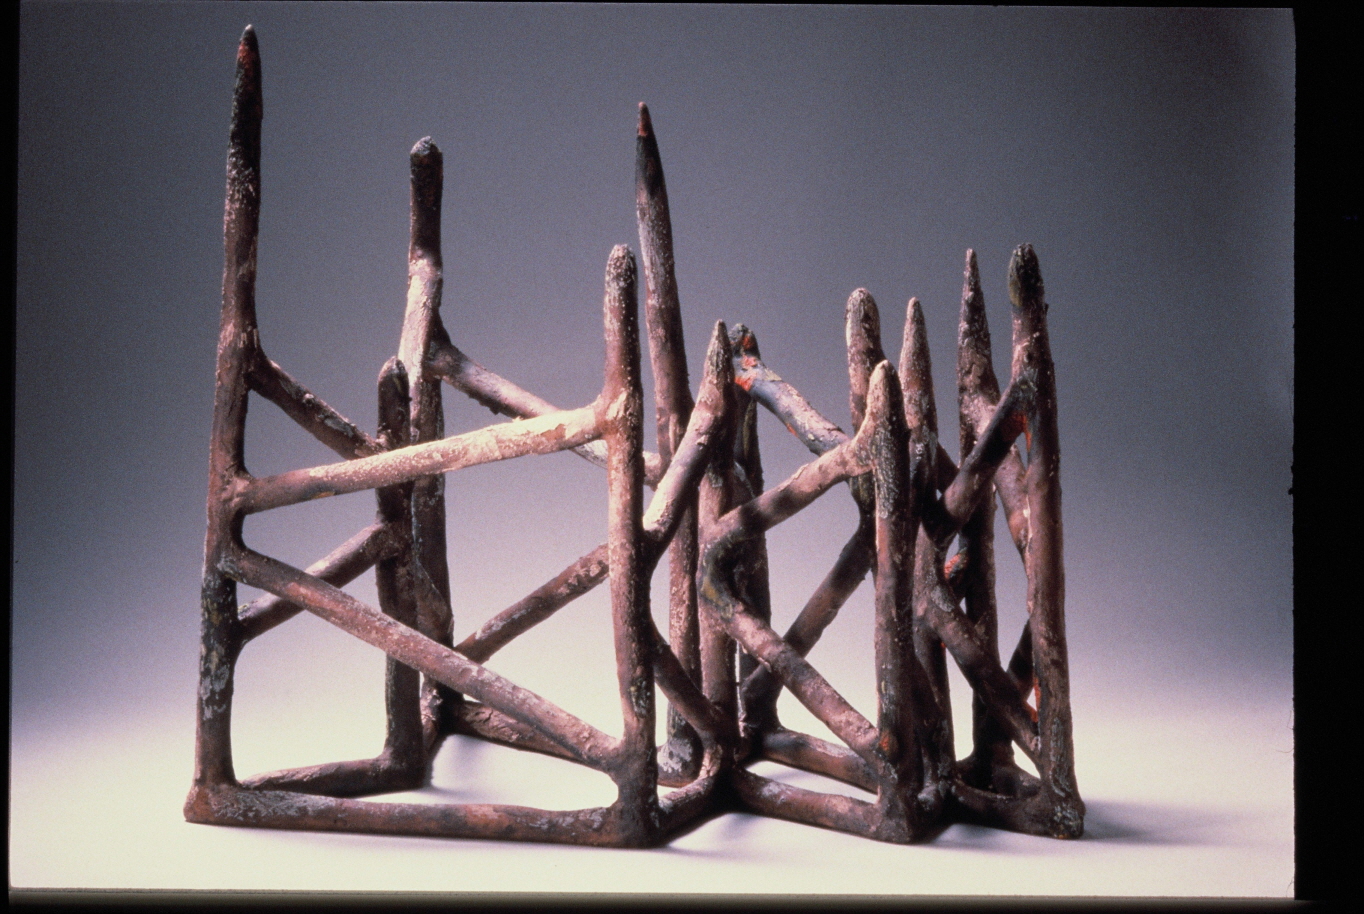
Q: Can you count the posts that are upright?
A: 12